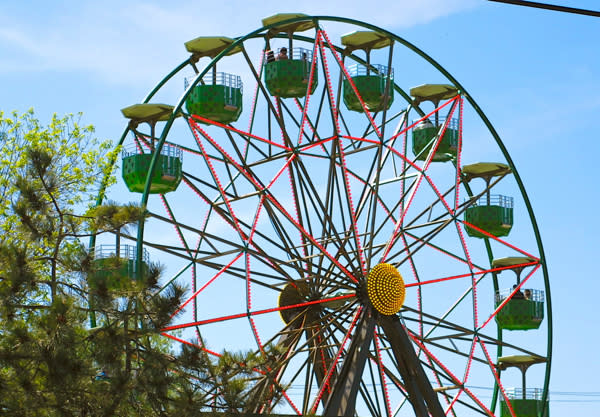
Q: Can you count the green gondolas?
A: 9